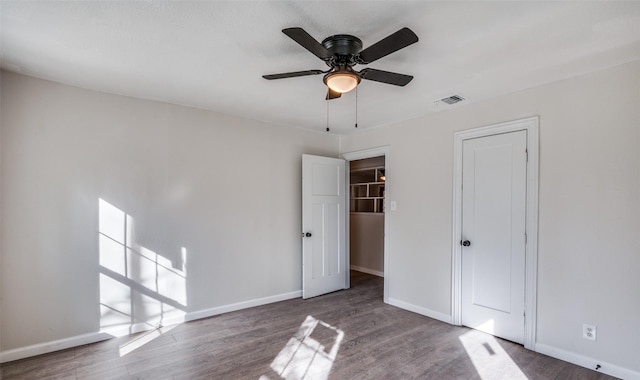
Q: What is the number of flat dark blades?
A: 5